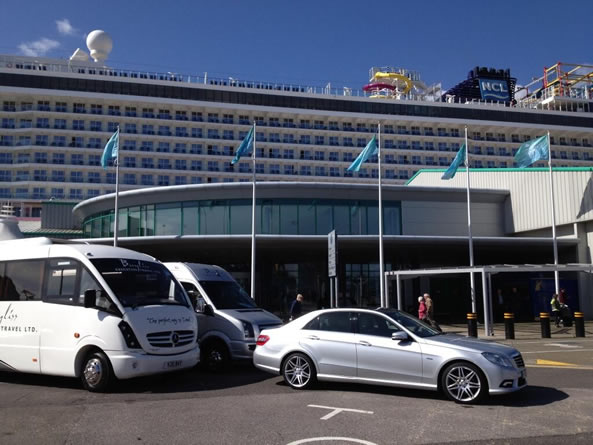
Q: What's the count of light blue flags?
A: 5